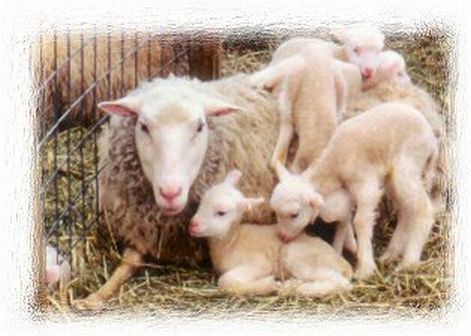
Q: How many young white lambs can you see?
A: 5